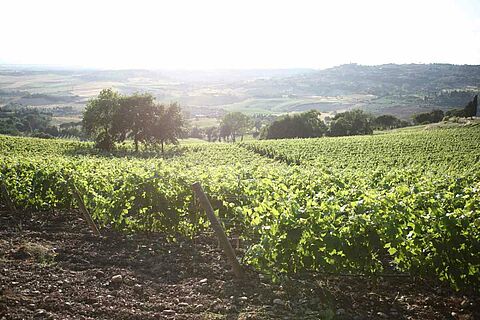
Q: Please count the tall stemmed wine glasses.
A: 0